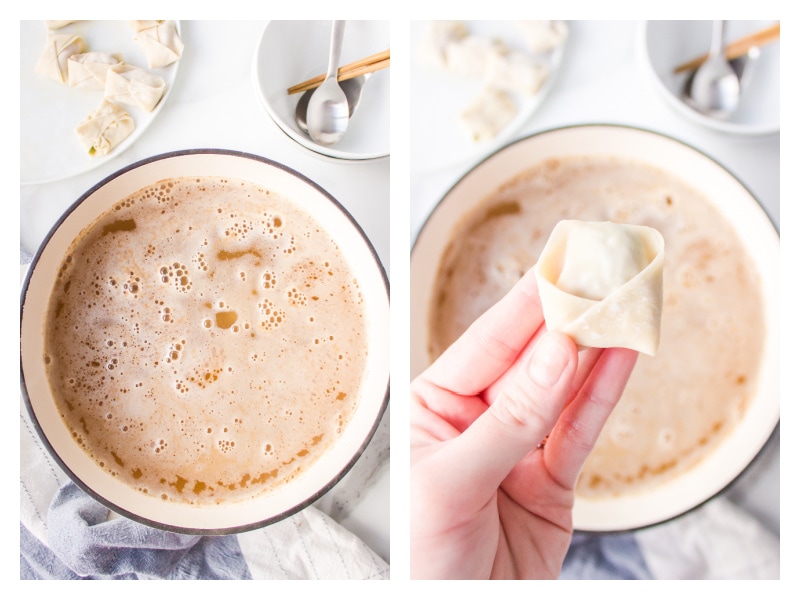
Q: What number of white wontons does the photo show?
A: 12